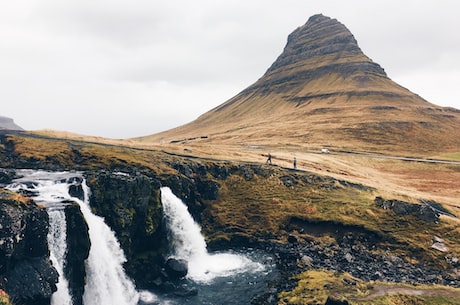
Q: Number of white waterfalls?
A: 3